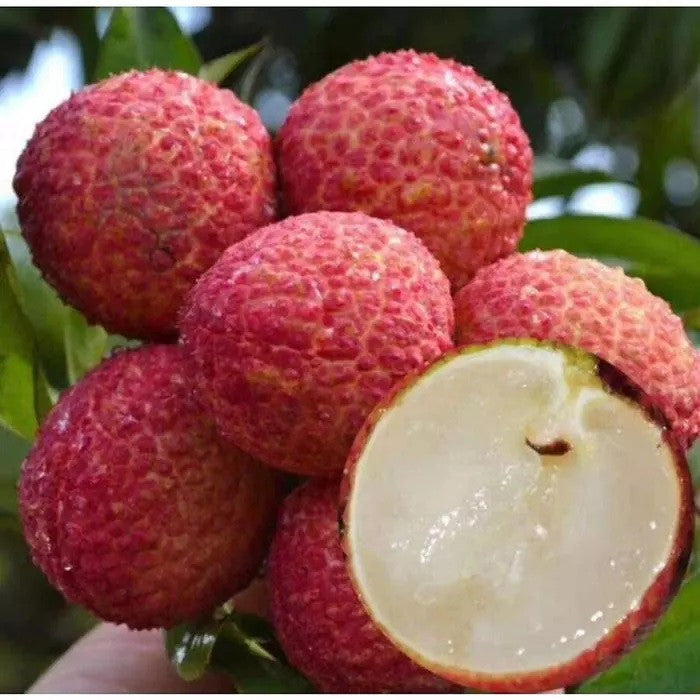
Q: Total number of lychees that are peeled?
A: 1